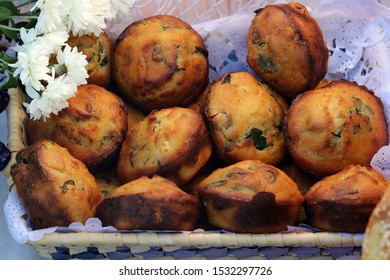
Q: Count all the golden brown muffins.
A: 11